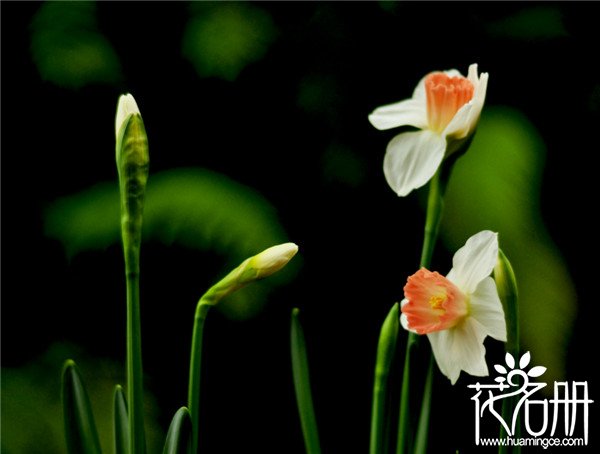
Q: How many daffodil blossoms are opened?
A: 2